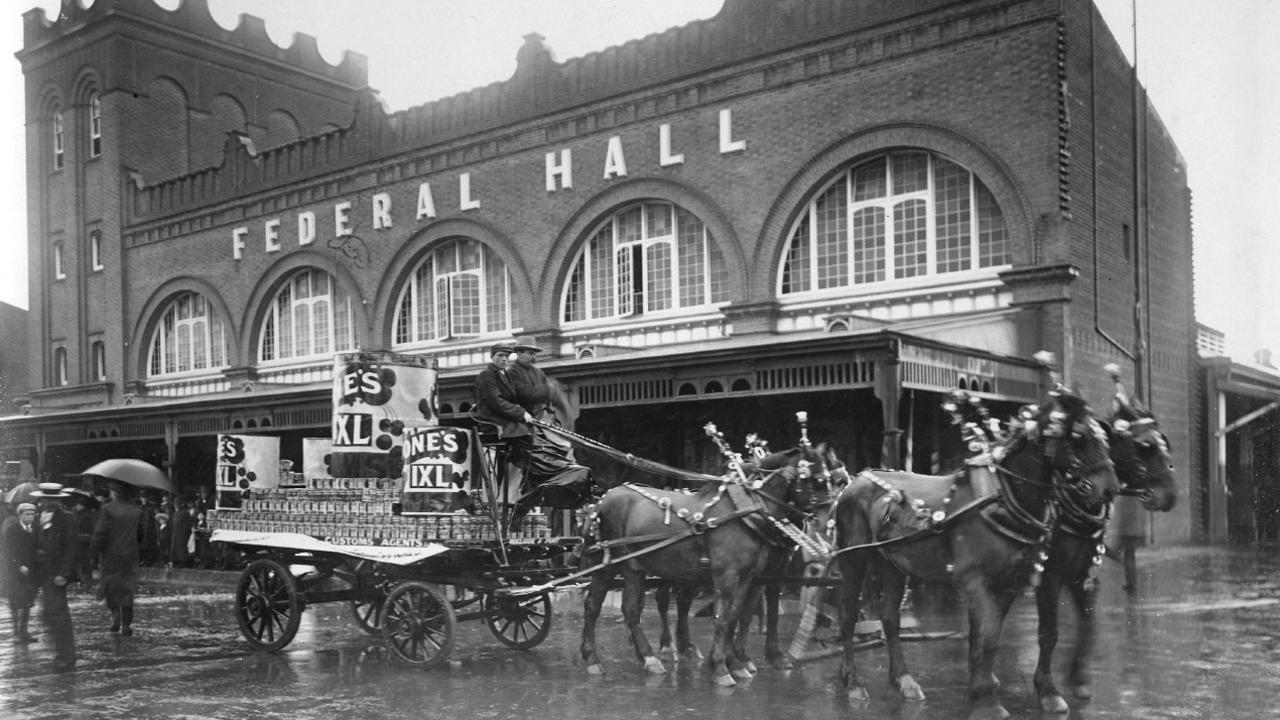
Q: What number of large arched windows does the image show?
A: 5